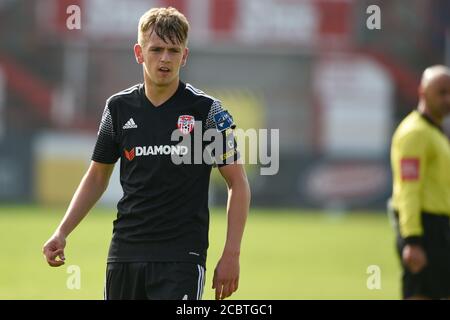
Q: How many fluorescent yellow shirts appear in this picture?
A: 1